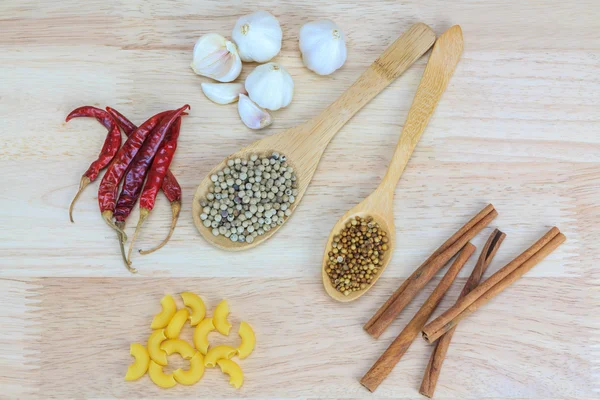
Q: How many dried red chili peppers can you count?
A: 5